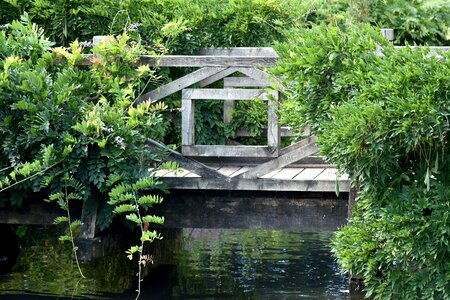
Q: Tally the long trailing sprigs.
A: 2